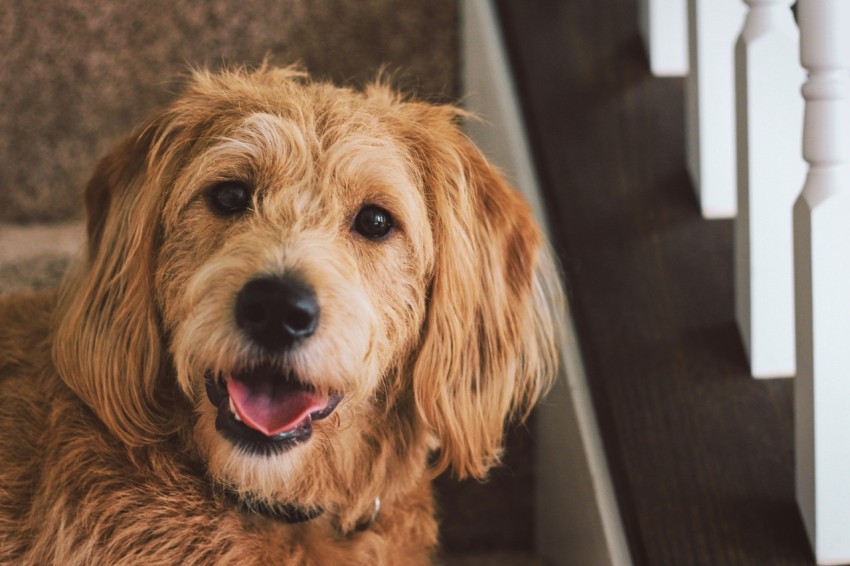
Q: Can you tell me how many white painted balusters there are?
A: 4